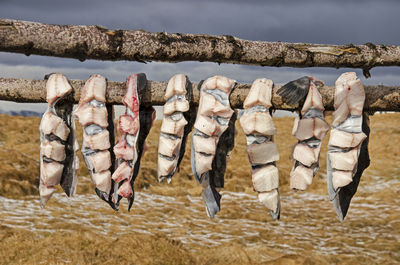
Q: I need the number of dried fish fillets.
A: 8